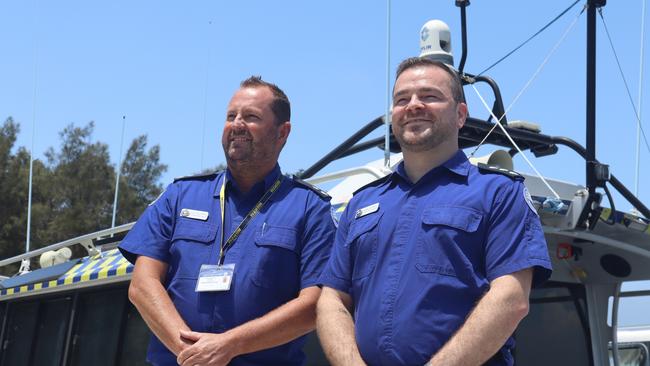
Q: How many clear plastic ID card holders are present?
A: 1